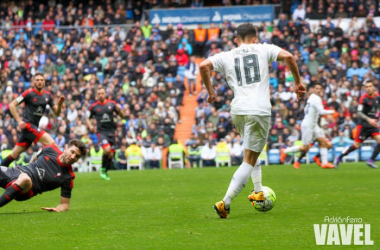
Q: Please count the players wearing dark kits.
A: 4